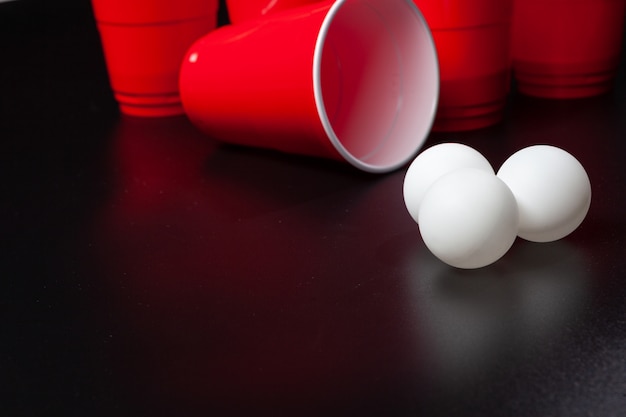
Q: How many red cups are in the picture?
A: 5